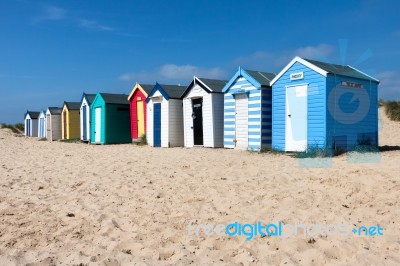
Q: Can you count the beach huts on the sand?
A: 11